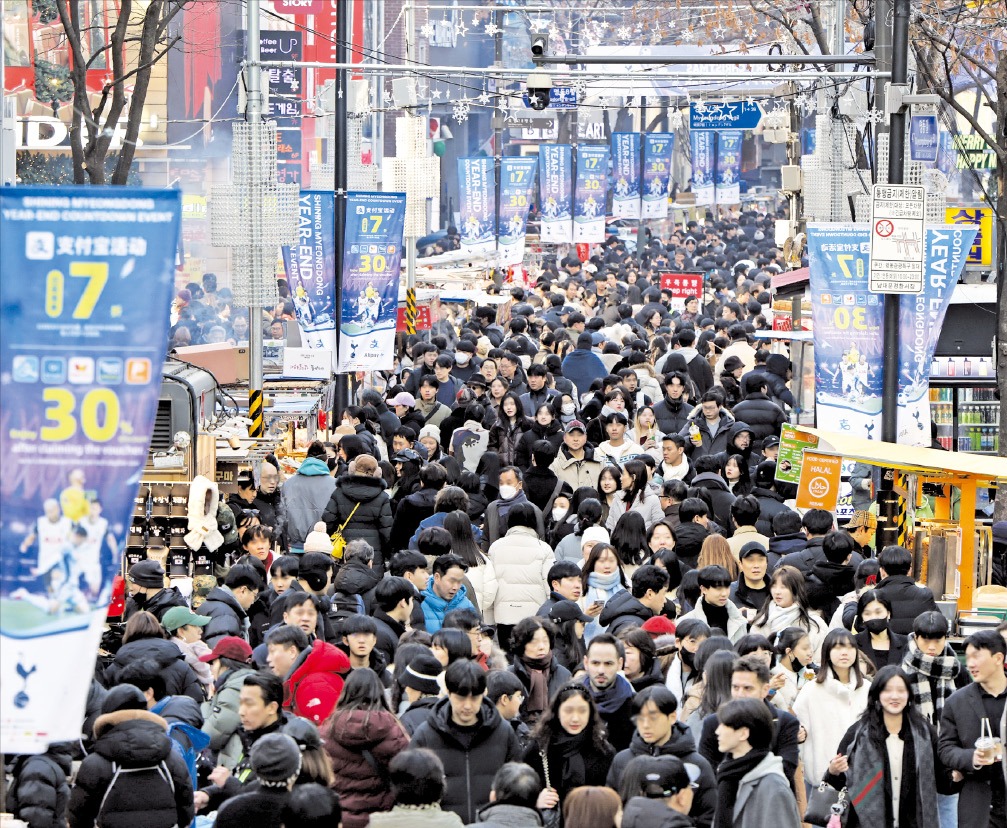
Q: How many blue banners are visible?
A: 13